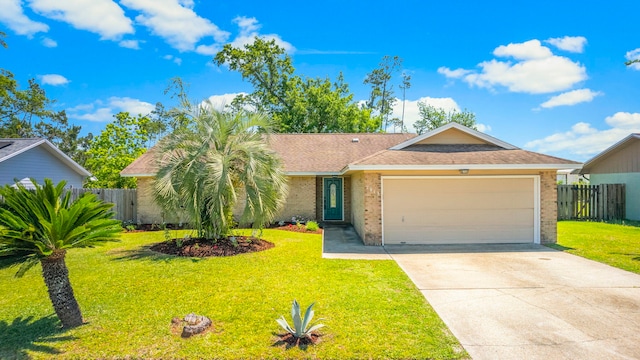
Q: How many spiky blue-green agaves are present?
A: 1